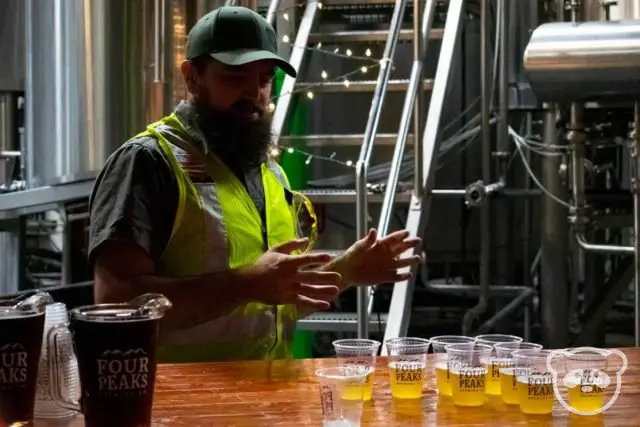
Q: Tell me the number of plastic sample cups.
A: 9